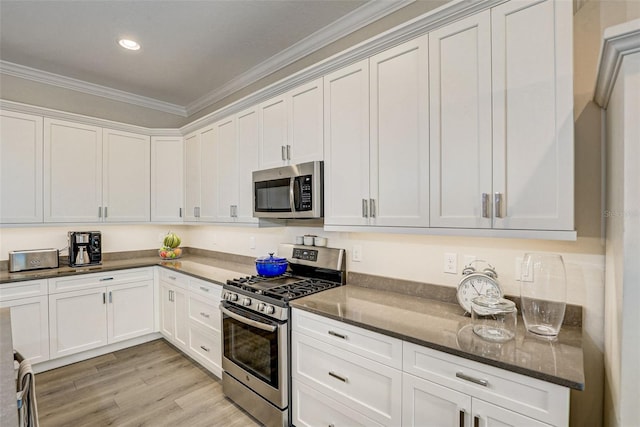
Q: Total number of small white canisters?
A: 3